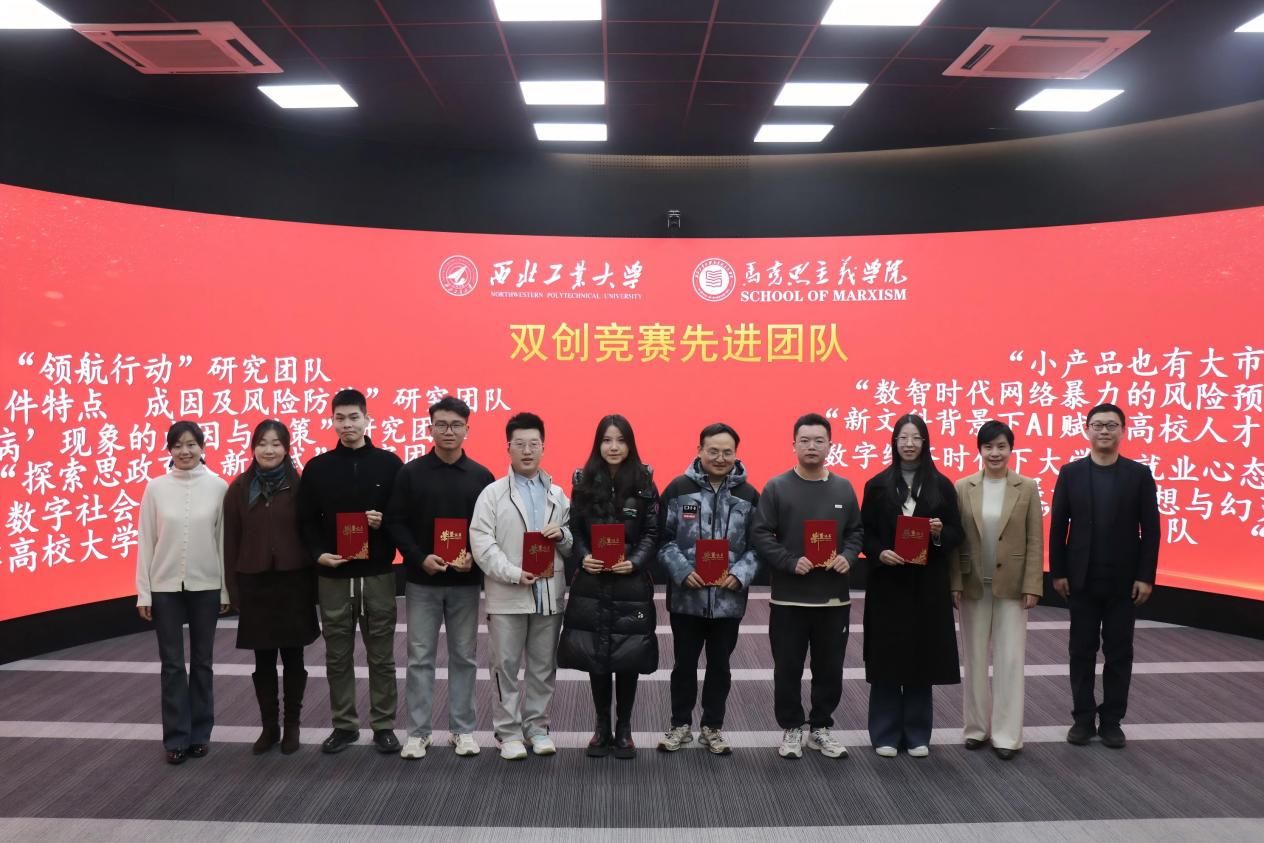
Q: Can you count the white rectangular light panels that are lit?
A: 10